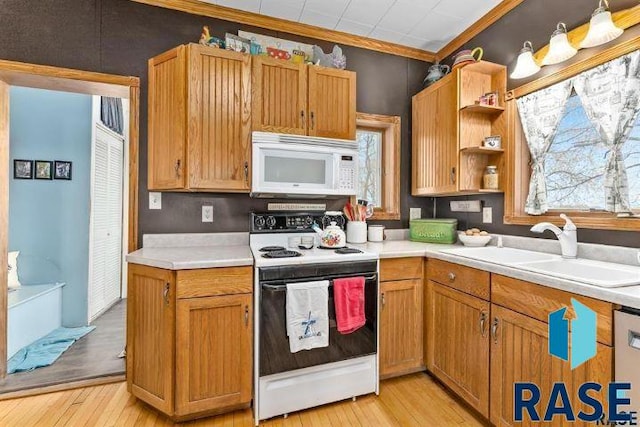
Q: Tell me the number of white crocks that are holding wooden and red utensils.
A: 1